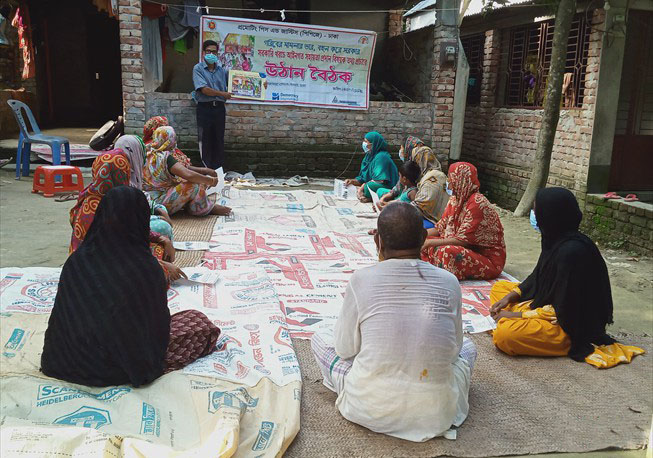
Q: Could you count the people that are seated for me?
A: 12